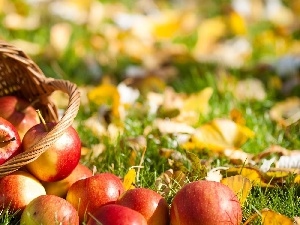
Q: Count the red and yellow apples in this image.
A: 11